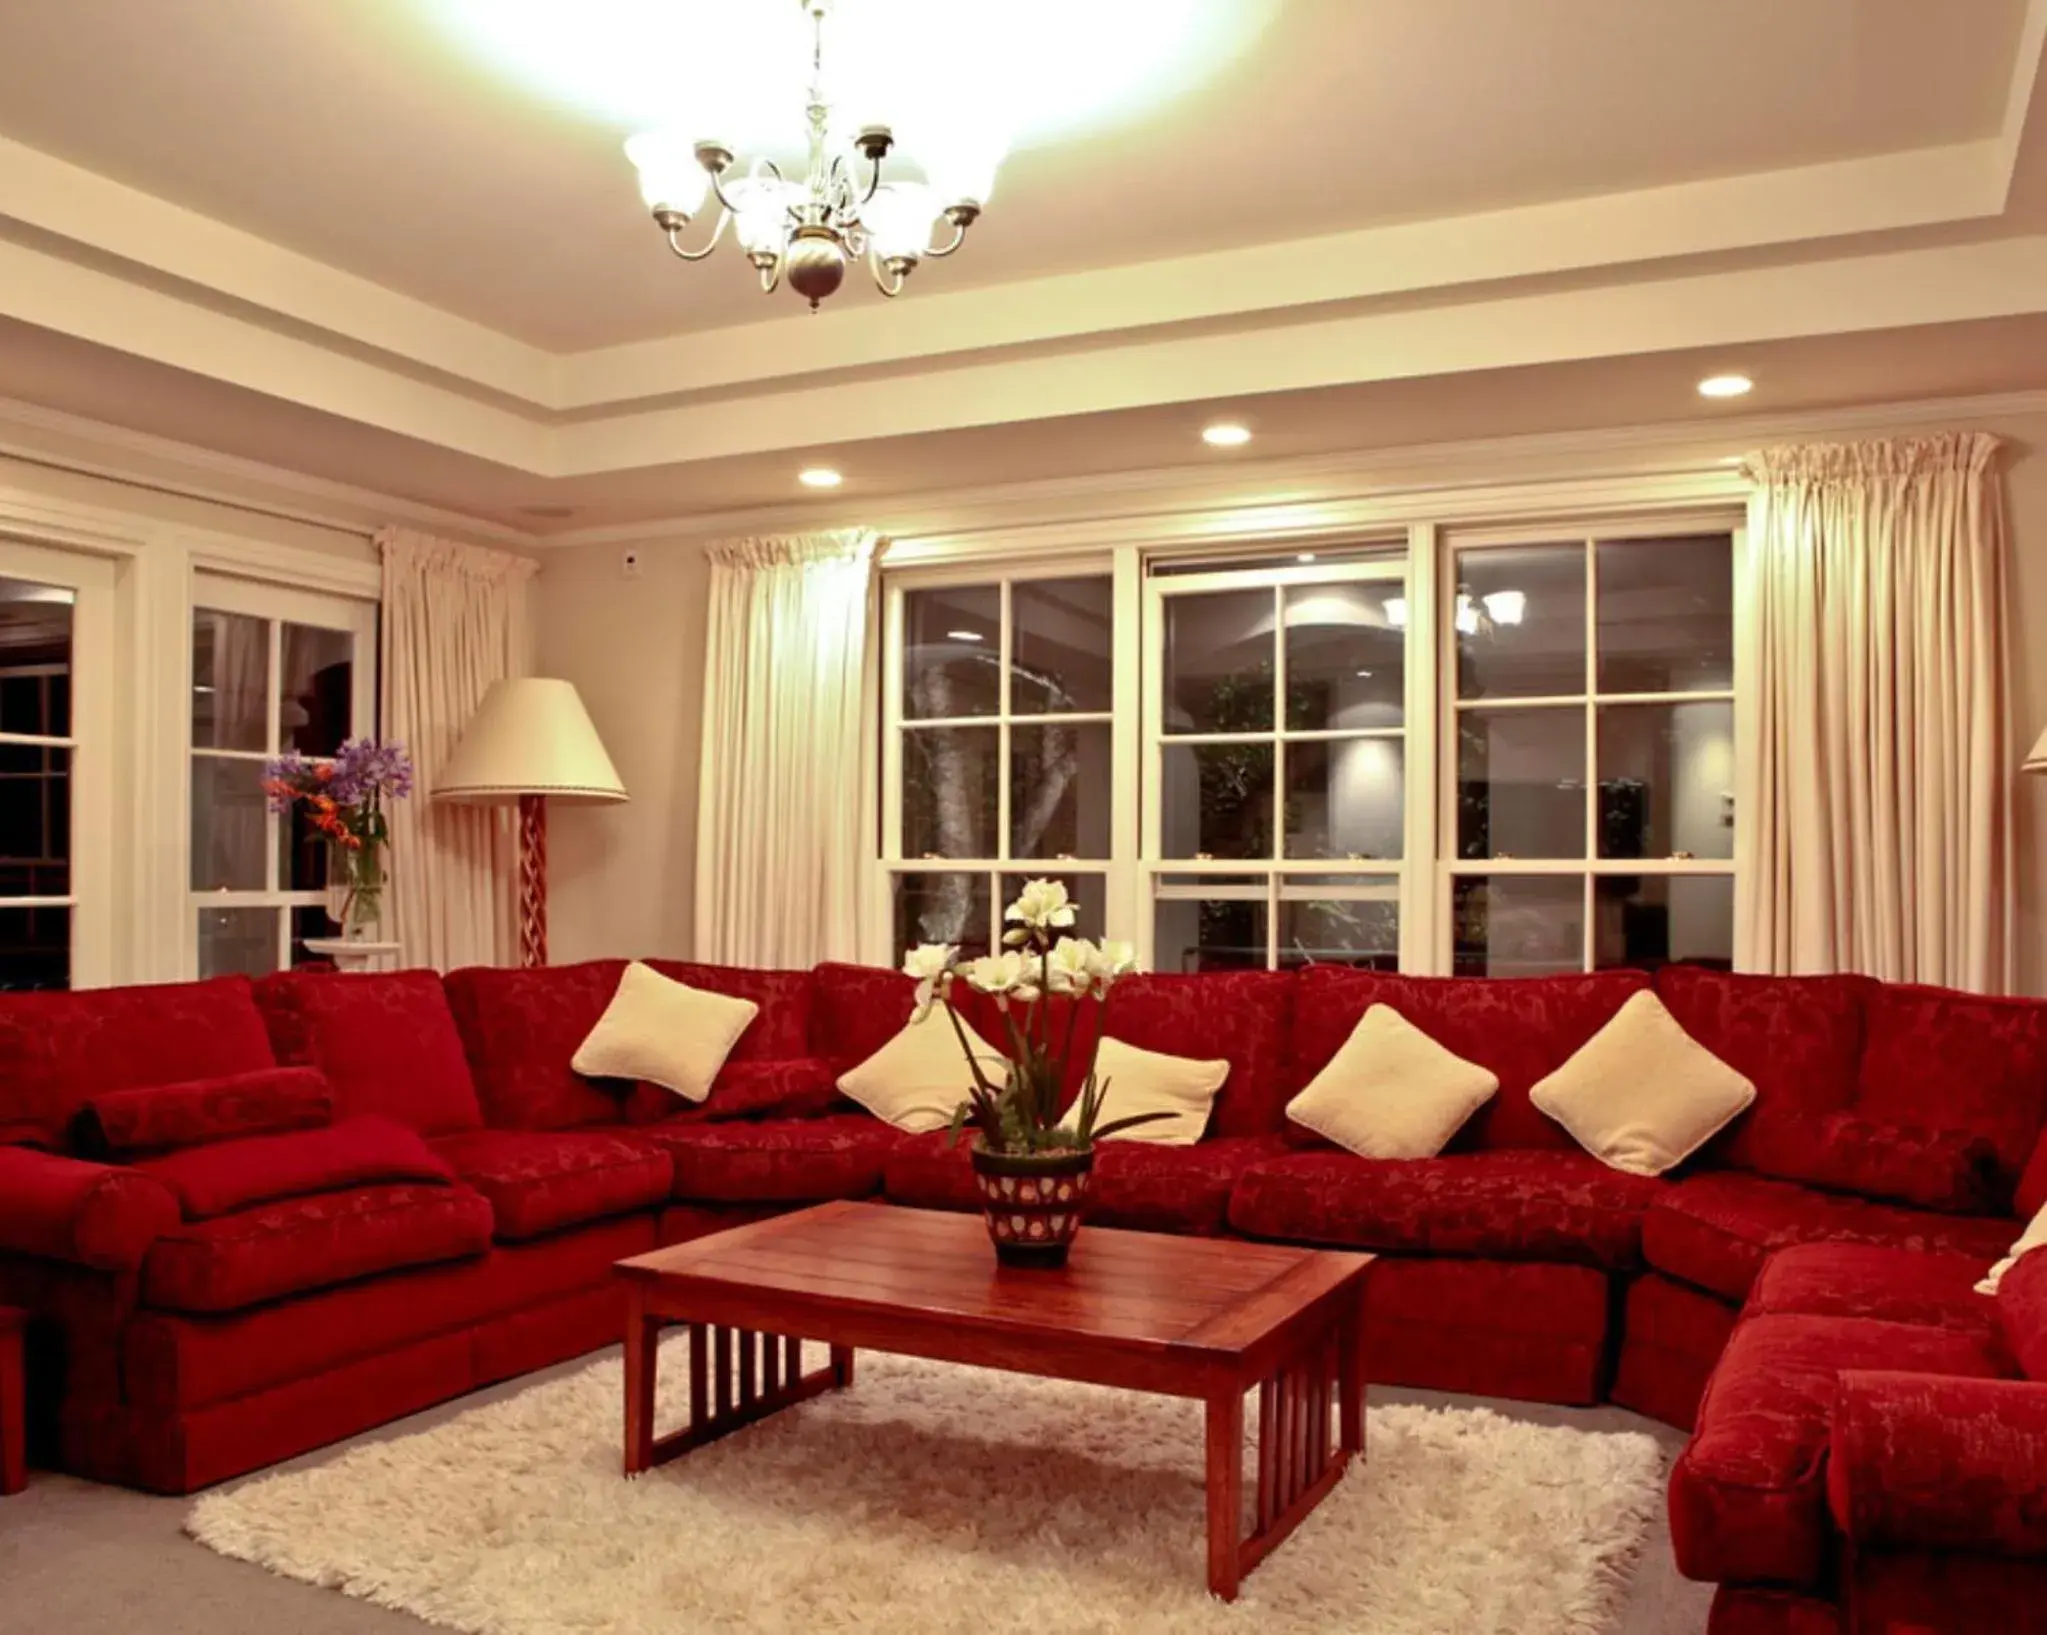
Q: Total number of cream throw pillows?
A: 6